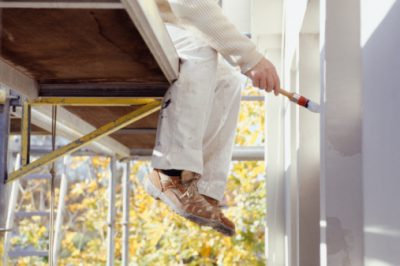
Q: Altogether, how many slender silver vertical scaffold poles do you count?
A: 2